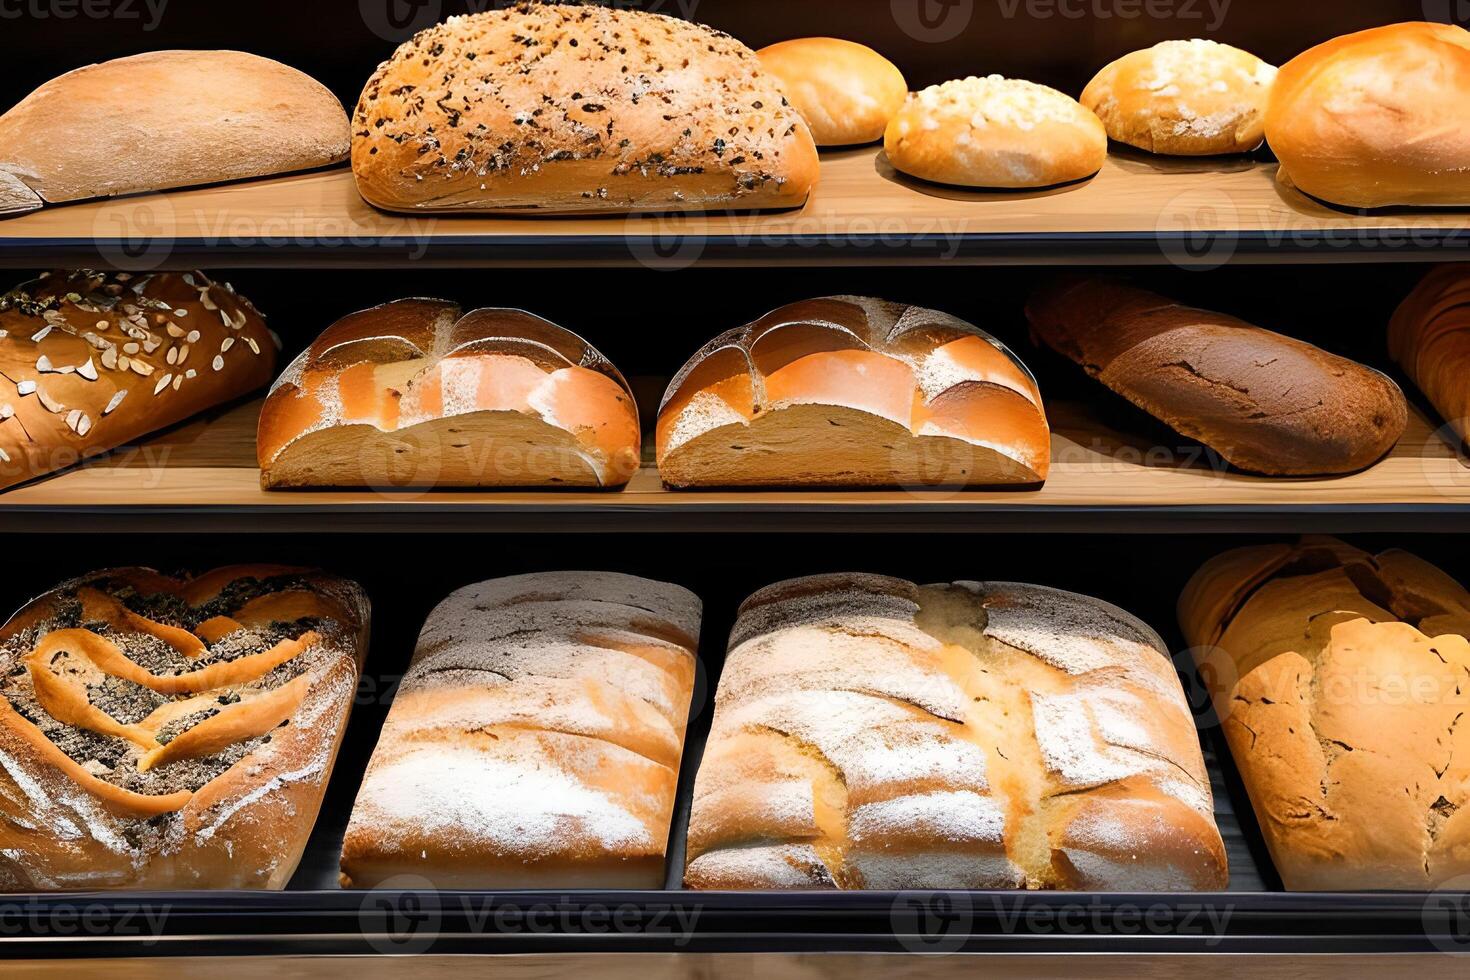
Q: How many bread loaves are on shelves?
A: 15